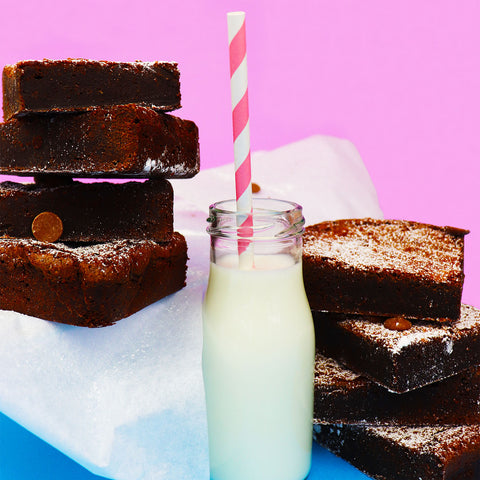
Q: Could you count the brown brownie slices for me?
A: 8